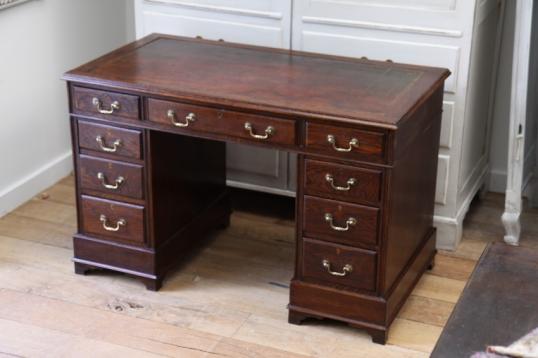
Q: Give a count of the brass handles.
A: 10